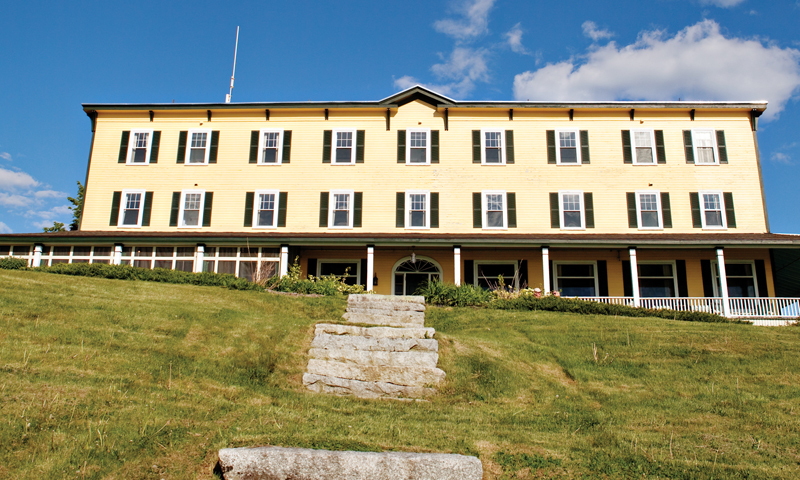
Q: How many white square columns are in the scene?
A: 9